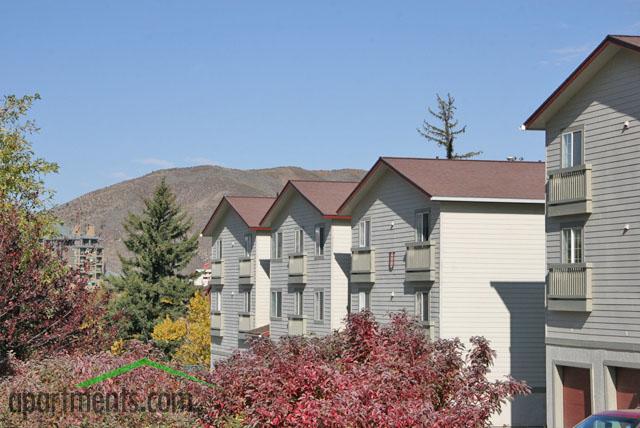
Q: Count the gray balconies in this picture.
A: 11